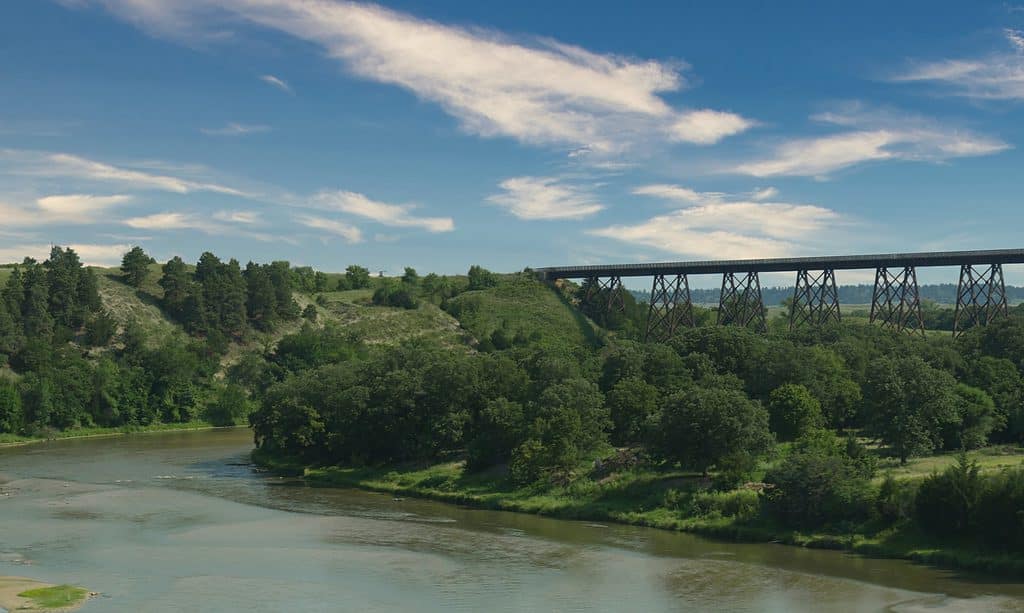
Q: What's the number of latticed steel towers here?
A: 6